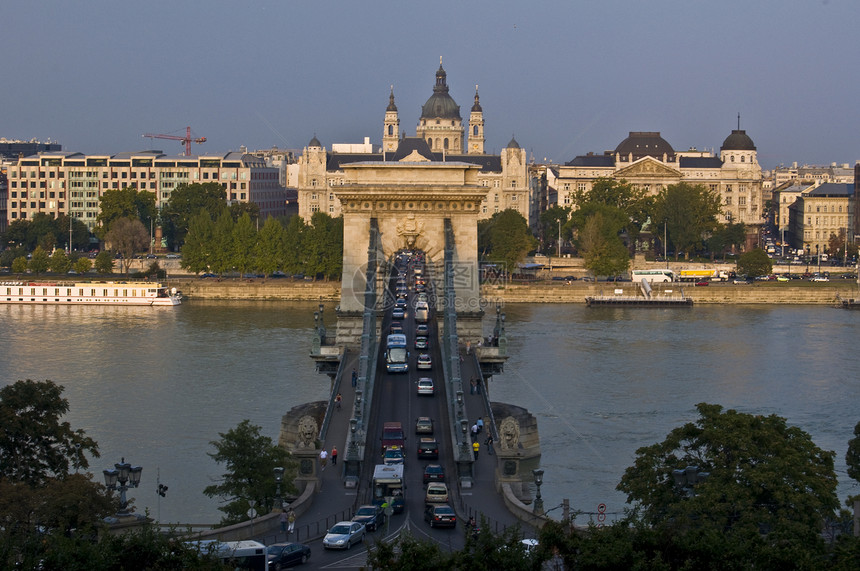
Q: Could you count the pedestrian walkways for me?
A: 2